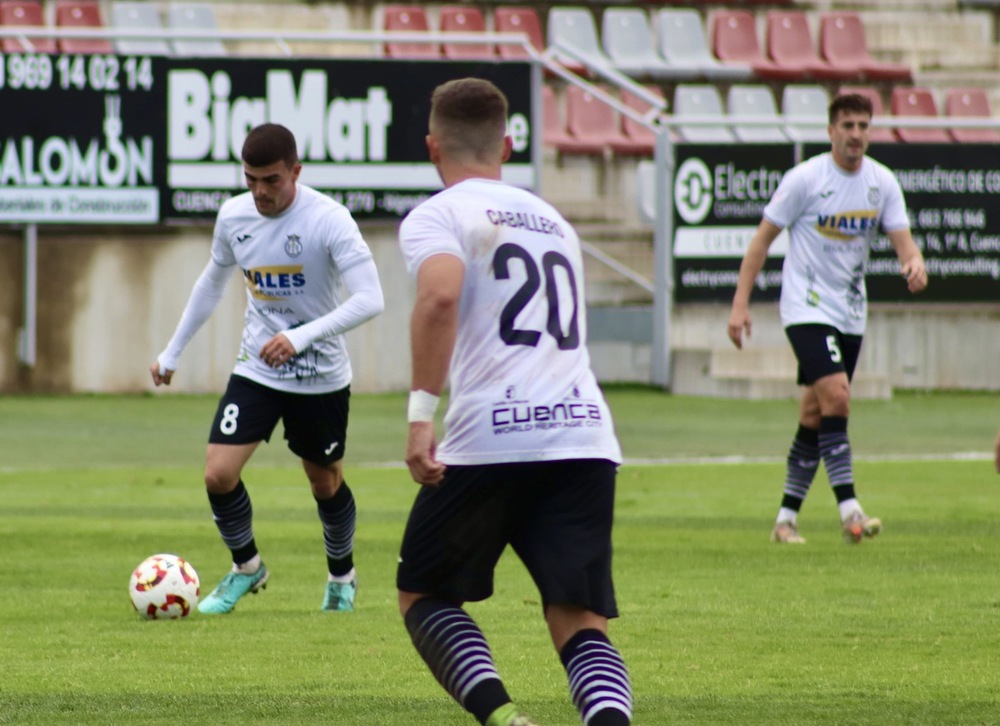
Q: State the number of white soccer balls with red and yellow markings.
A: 1